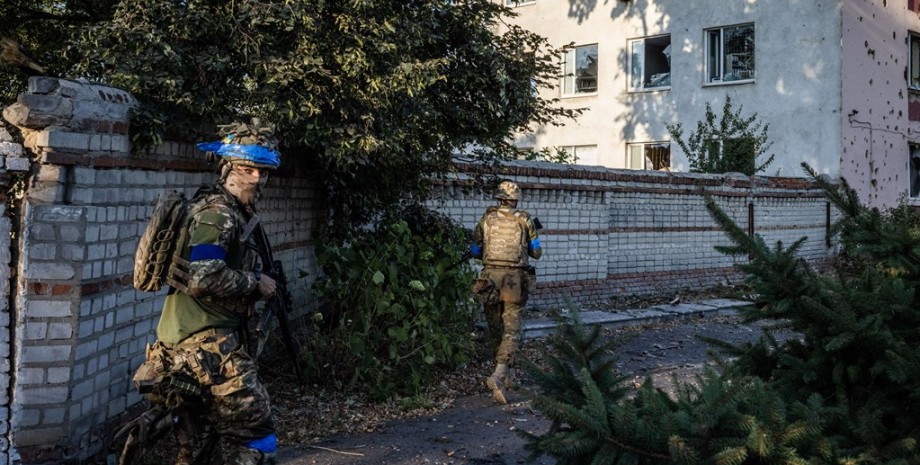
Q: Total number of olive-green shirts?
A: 1